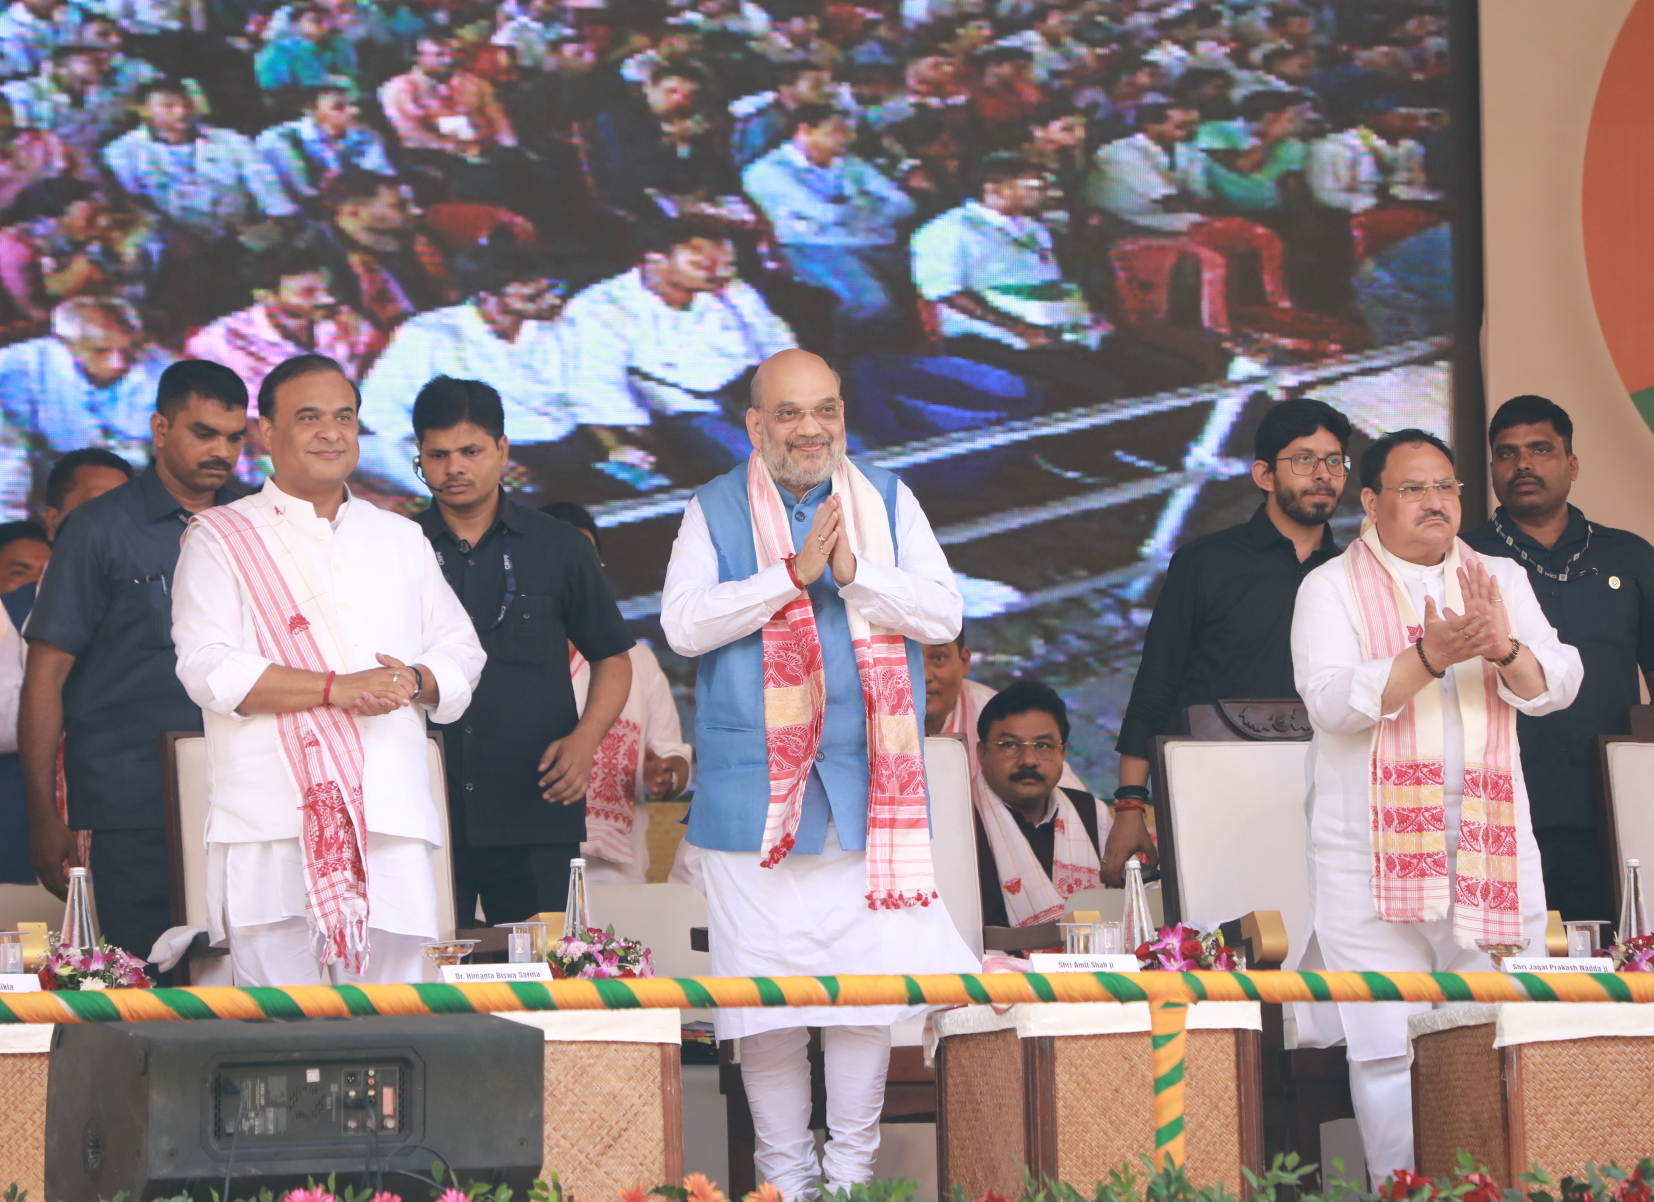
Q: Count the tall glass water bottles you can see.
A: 4